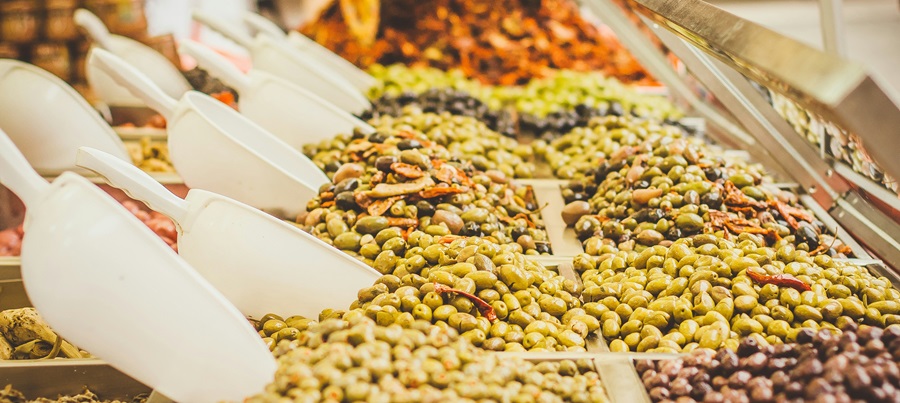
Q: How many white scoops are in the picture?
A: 8